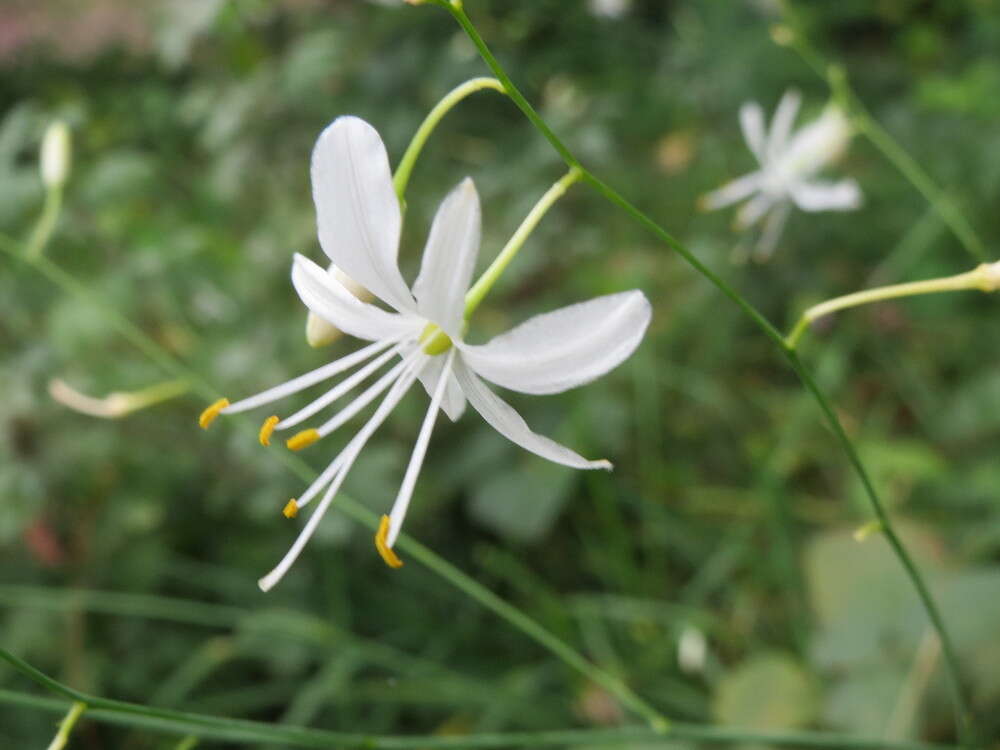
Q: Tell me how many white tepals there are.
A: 6